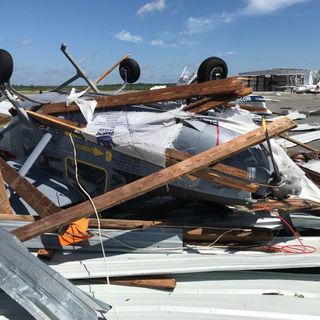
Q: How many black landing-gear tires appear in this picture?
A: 3